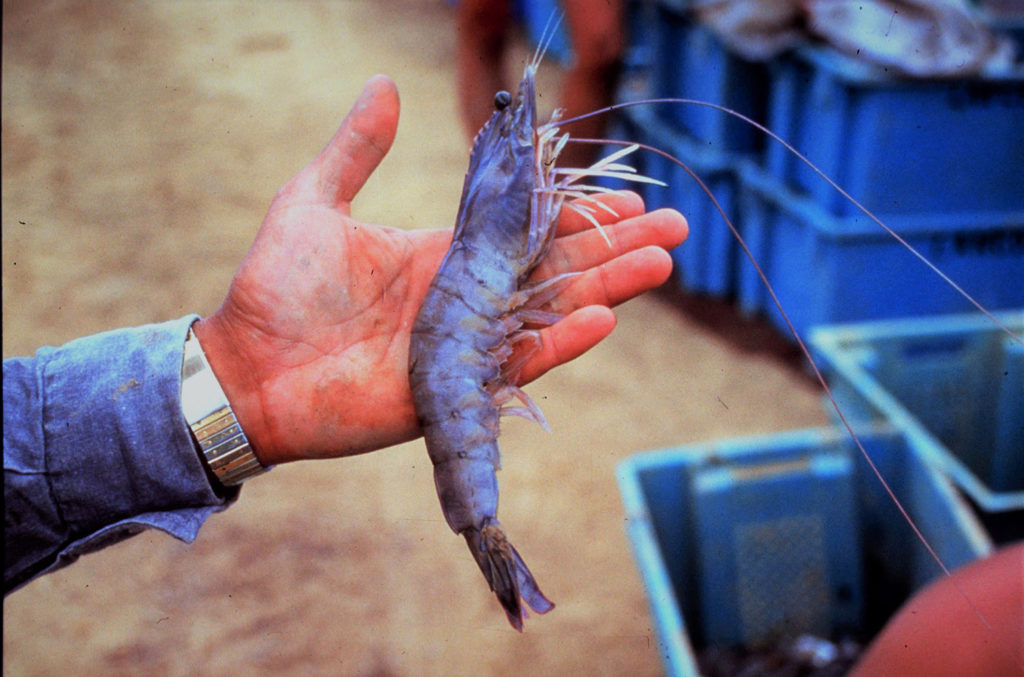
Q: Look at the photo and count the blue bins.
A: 6